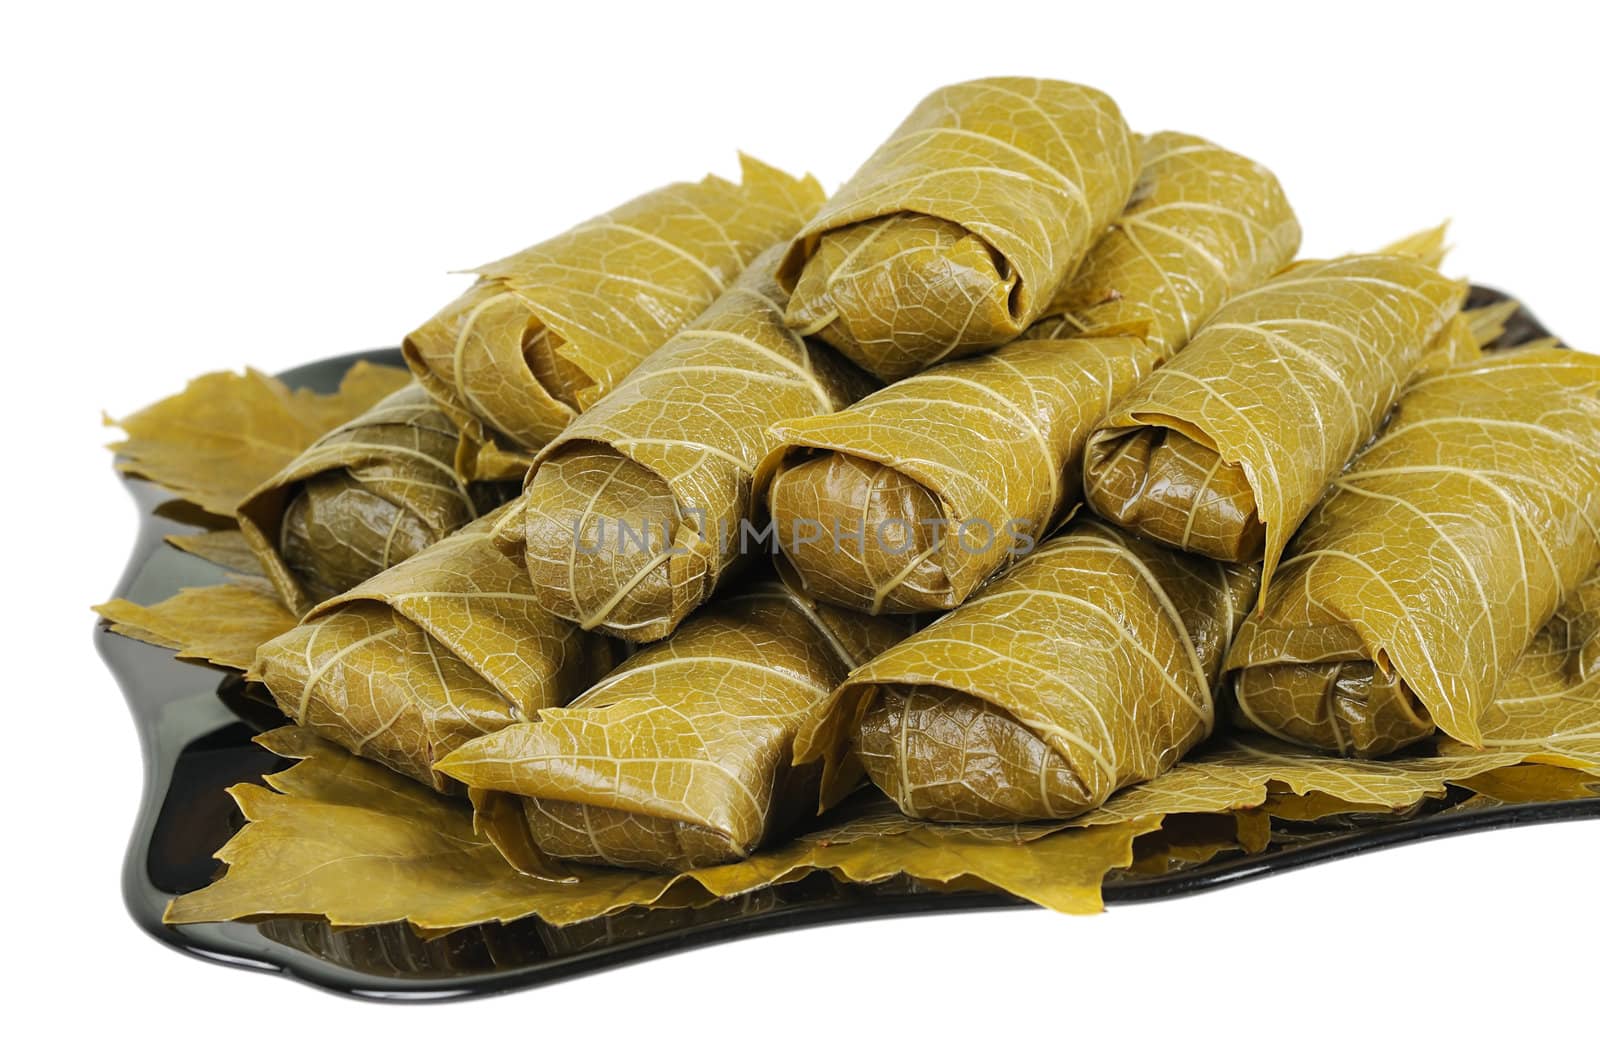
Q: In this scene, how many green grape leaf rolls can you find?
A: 11